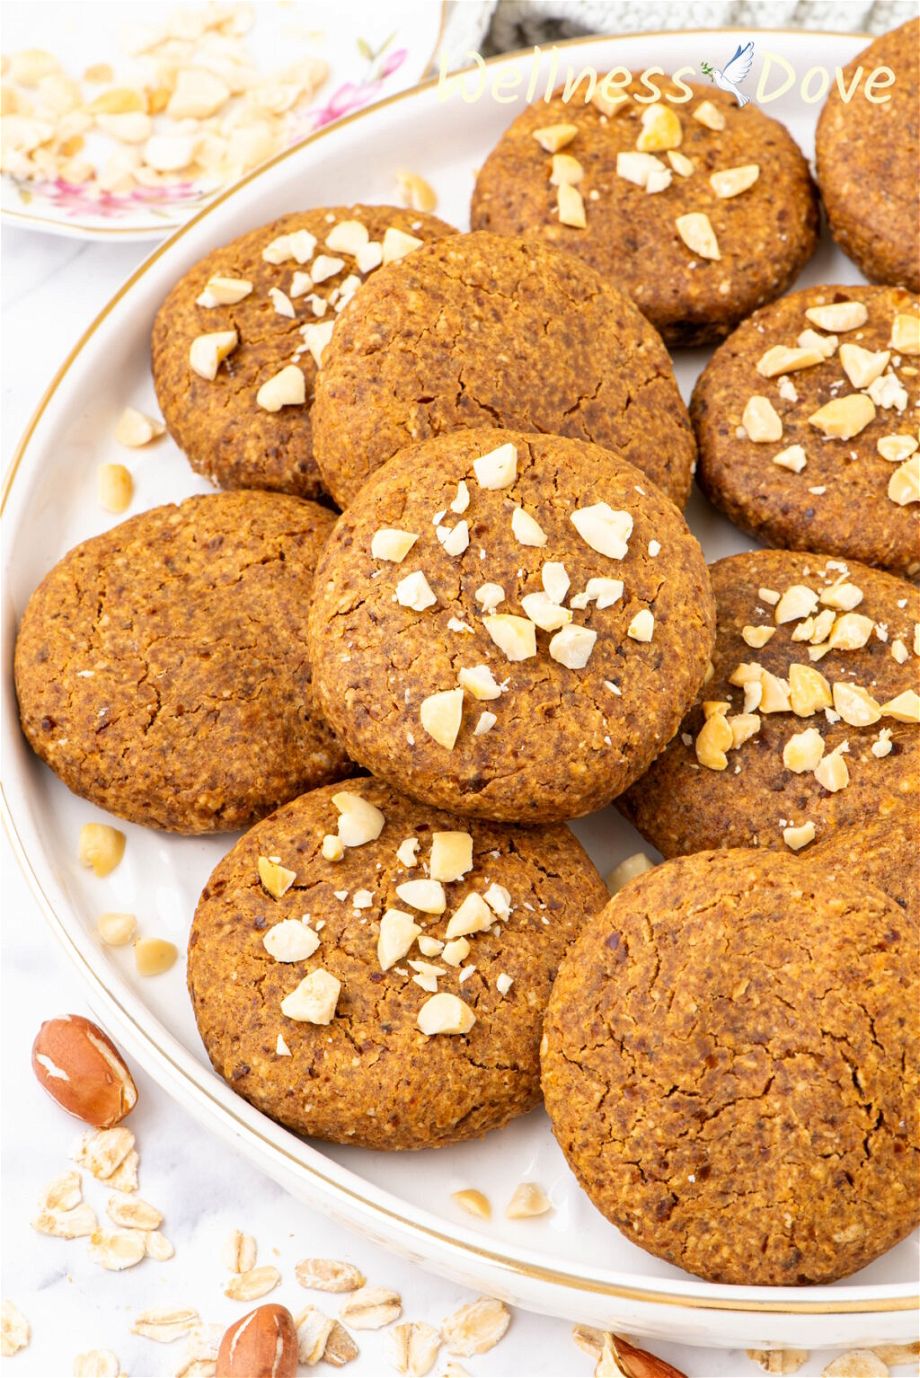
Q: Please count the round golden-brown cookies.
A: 11